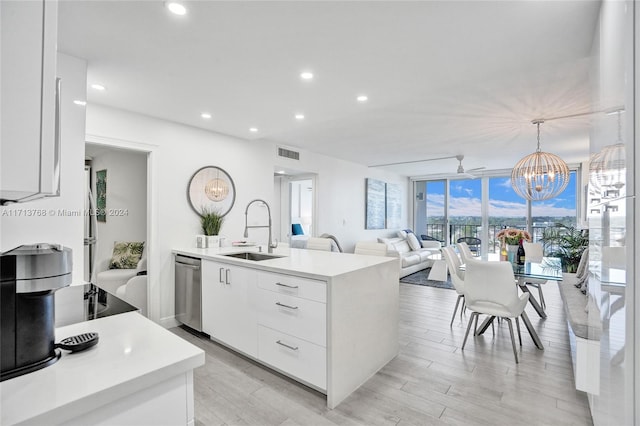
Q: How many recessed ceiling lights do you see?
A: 7